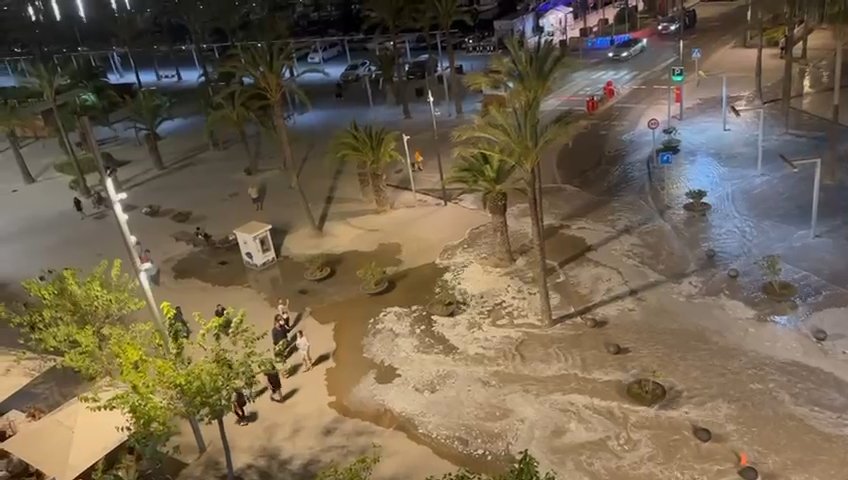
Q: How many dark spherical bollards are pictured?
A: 7